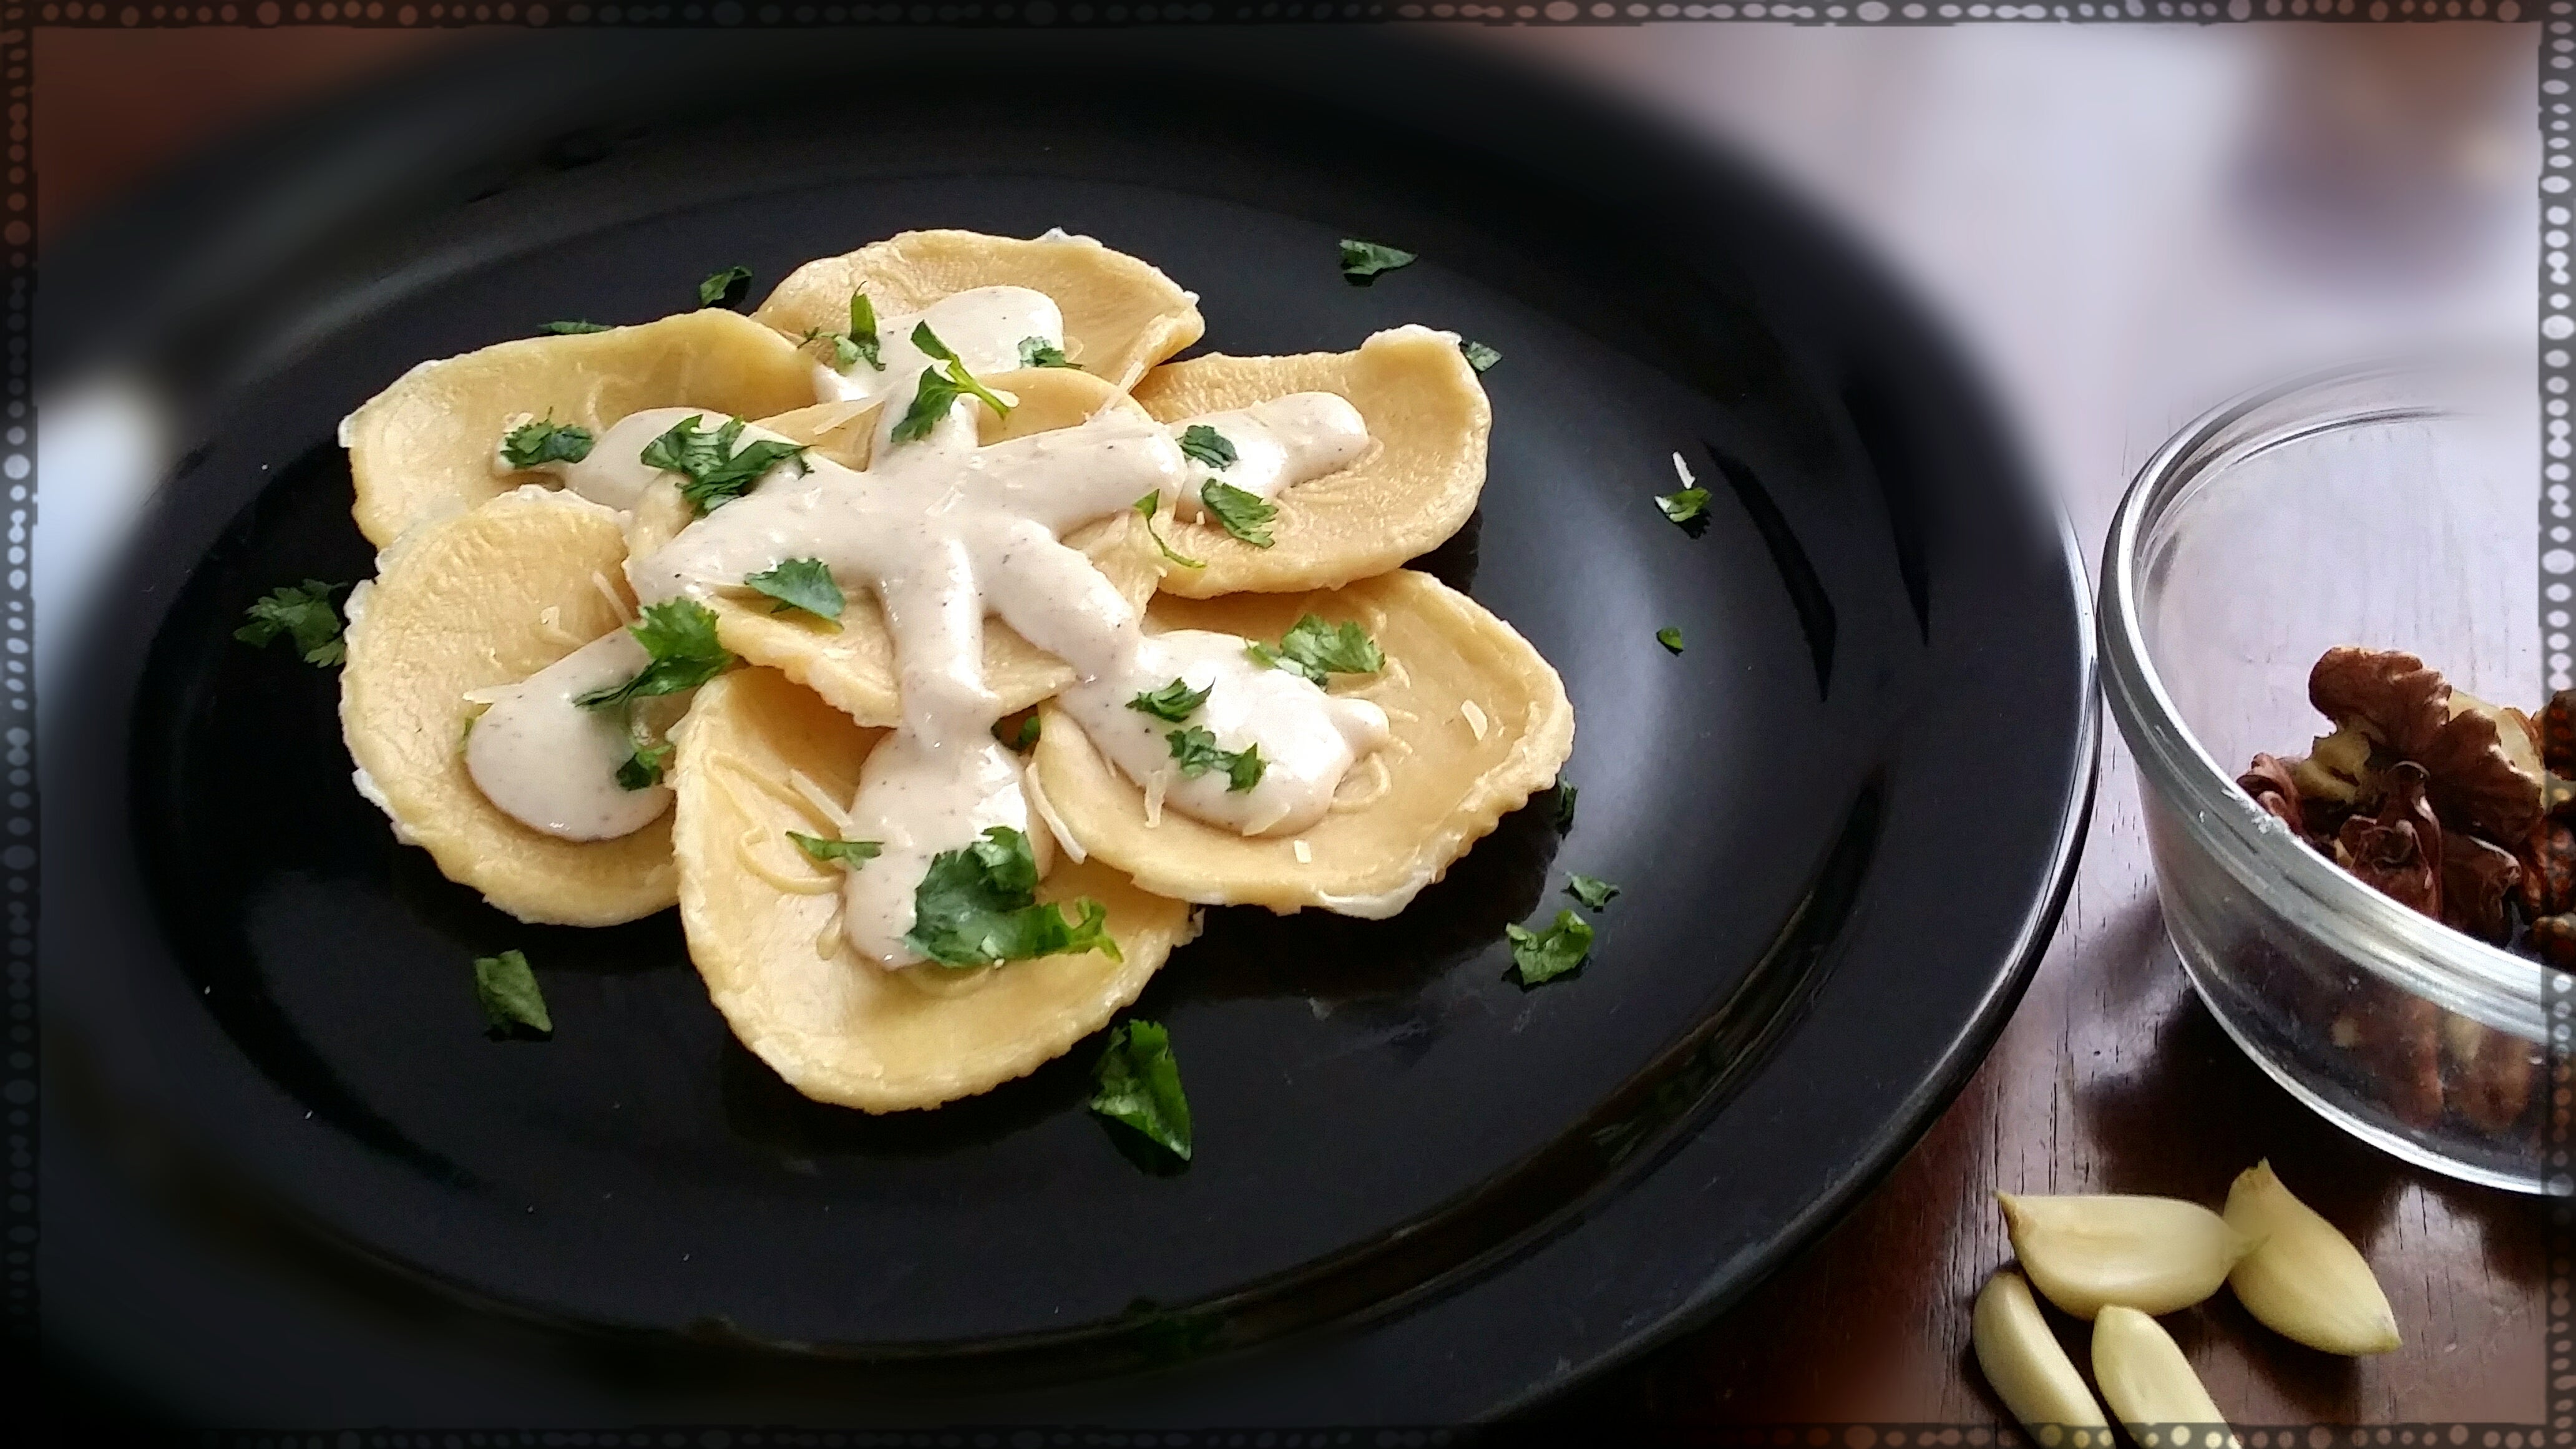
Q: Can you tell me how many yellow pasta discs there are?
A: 7